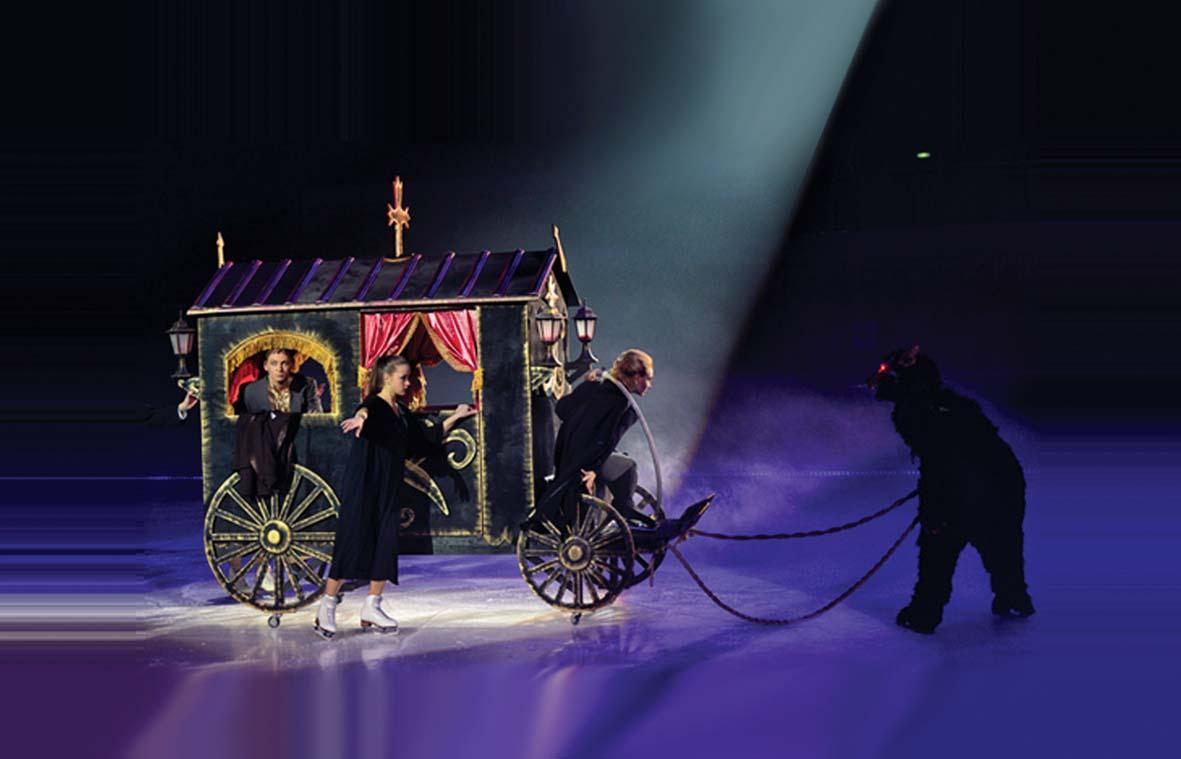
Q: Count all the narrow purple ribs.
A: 11